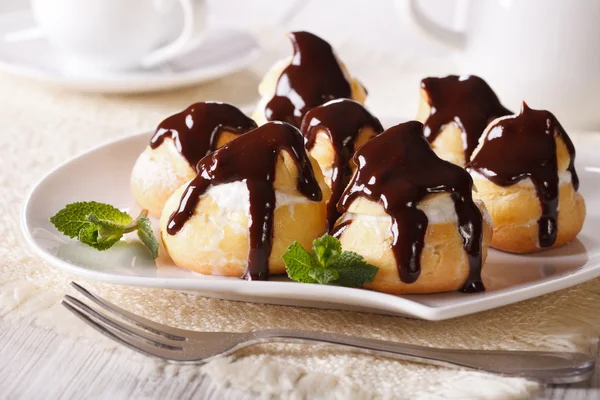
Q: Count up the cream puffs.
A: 7